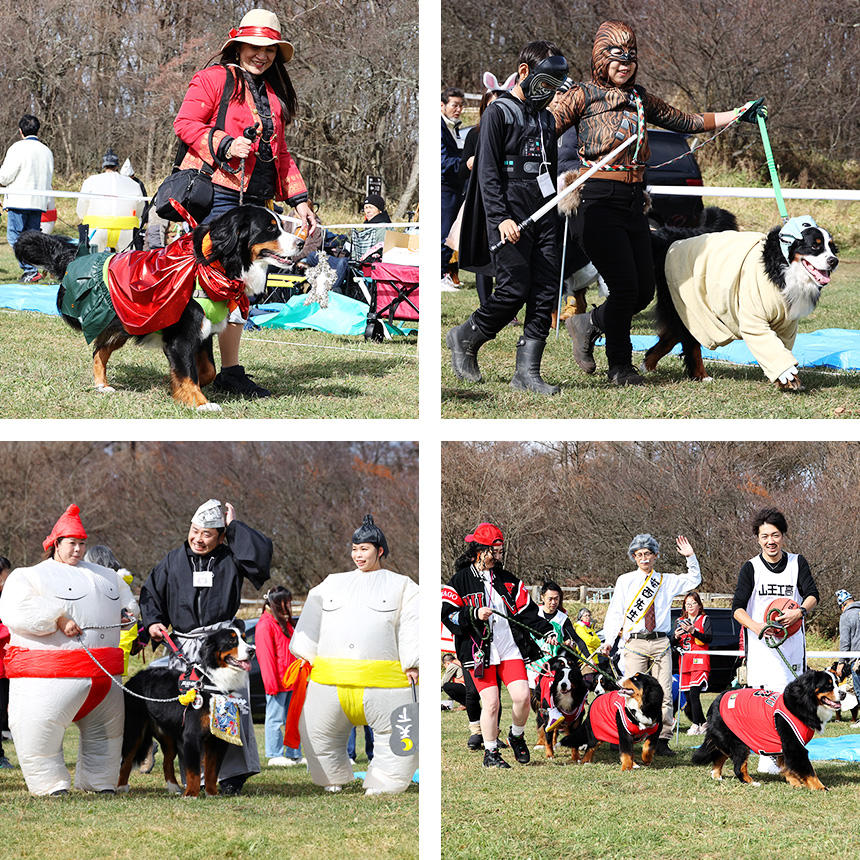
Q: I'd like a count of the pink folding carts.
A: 1